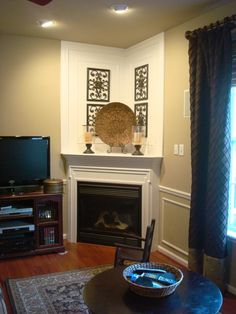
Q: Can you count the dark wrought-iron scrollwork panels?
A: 4